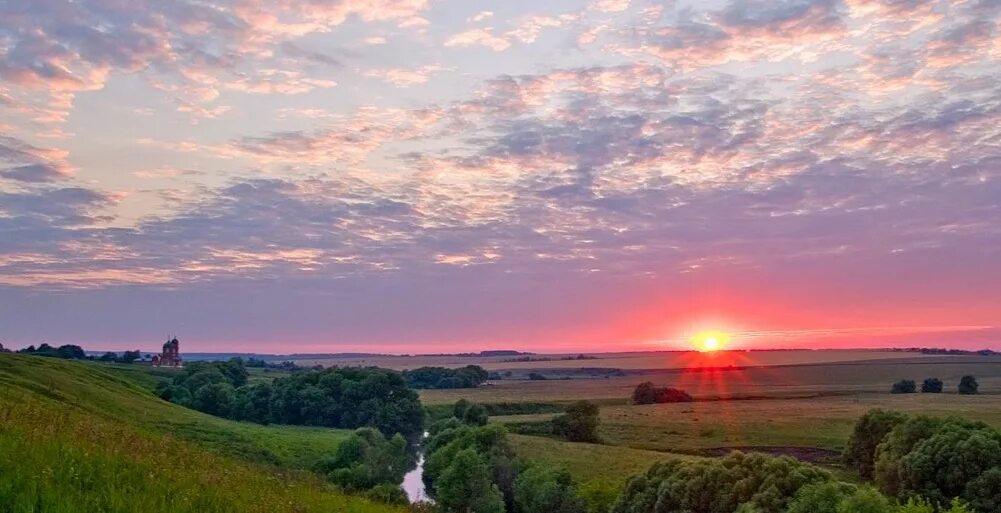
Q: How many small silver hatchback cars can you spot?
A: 0